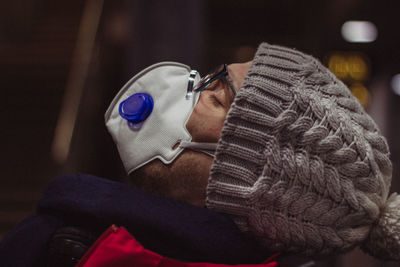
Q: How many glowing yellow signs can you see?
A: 2